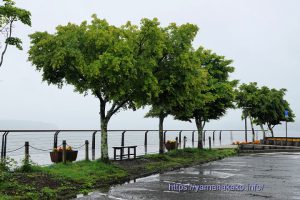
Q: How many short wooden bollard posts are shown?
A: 6